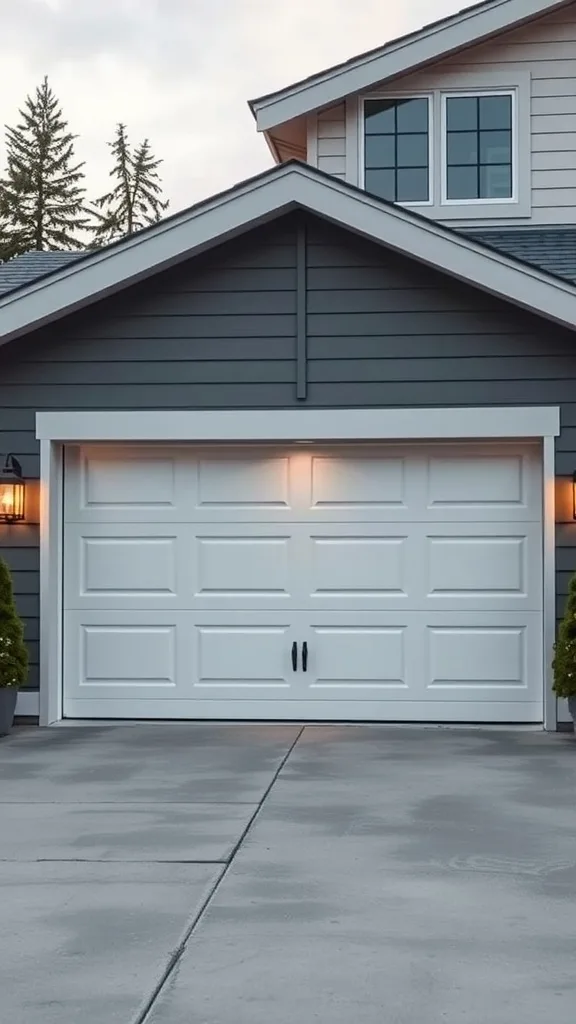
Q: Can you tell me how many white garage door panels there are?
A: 12